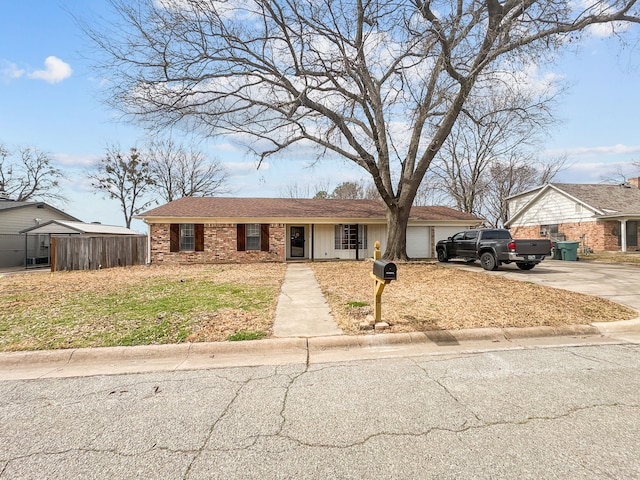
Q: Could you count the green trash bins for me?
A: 2